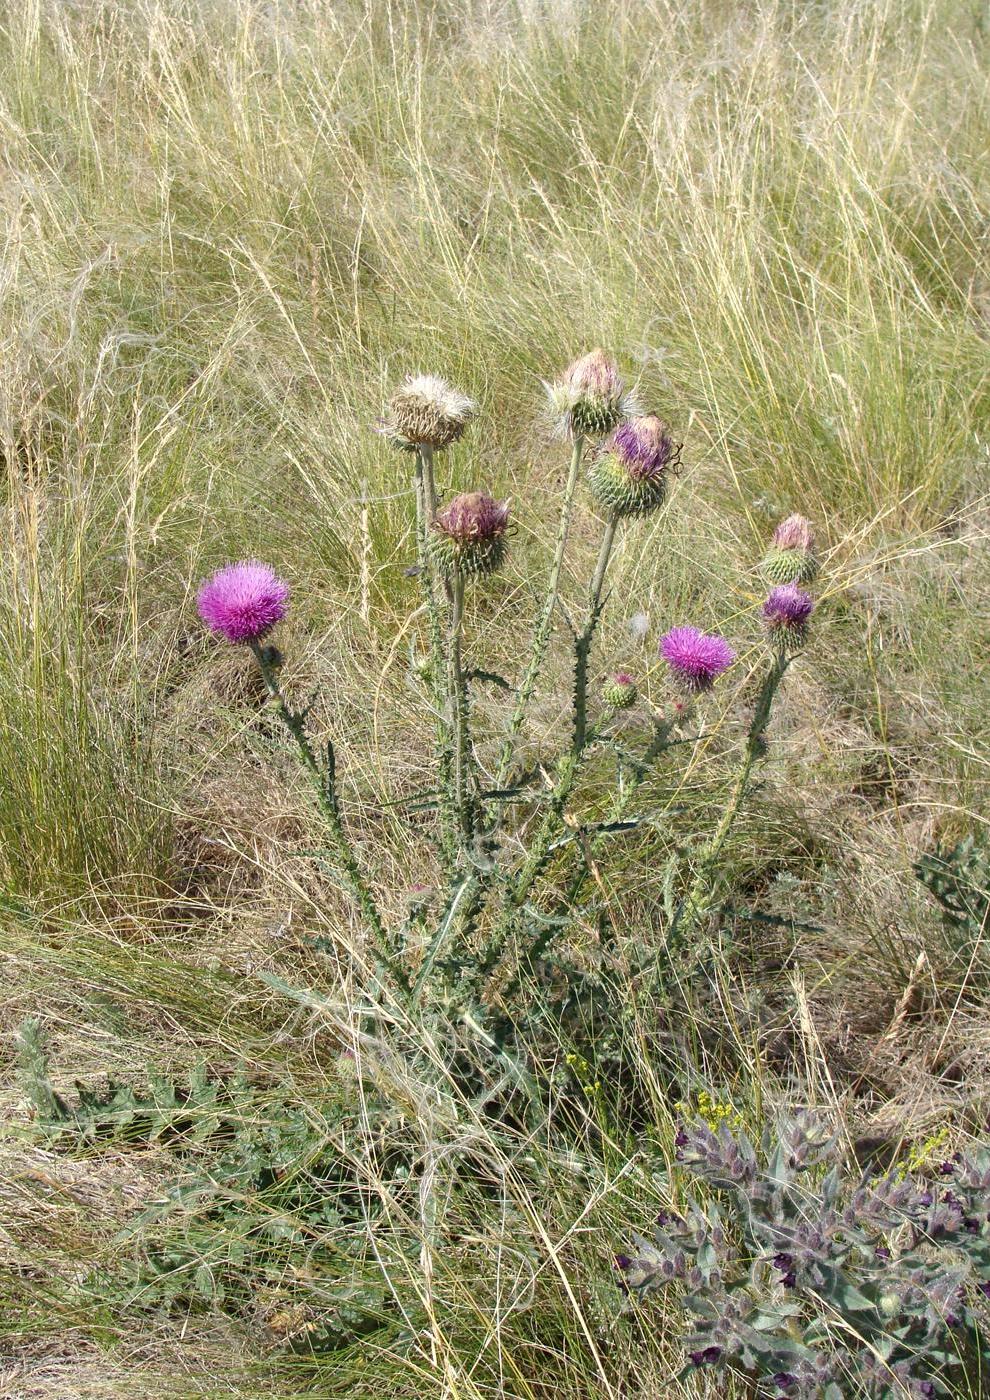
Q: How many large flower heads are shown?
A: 8